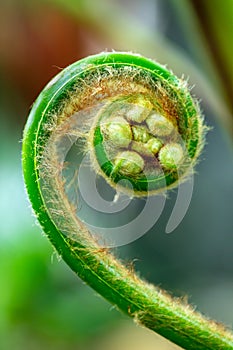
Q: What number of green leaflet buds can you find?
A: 7